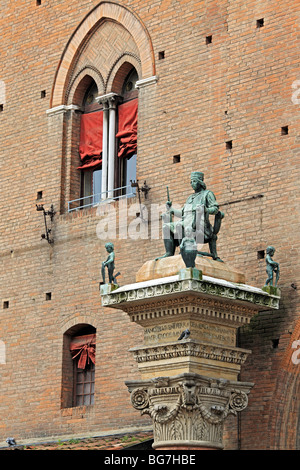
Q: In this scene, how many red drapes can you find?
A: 3